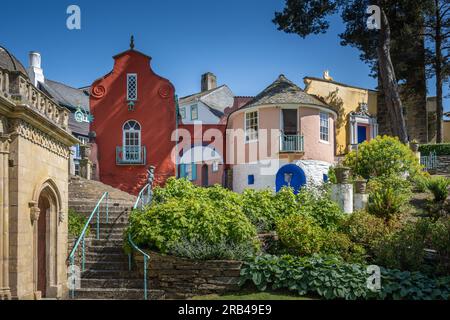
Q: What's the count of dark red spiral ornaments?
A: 2